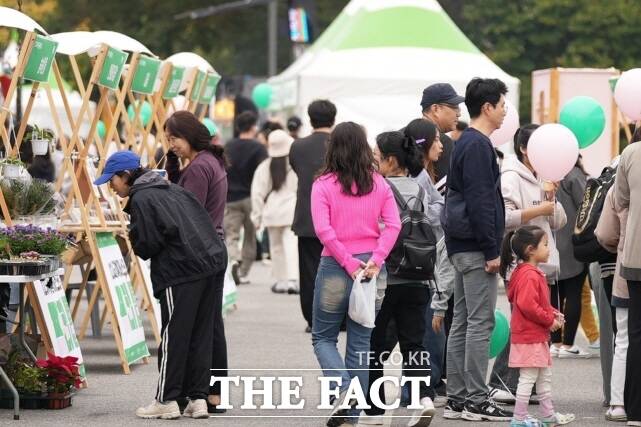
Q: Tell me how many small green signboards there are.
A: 6